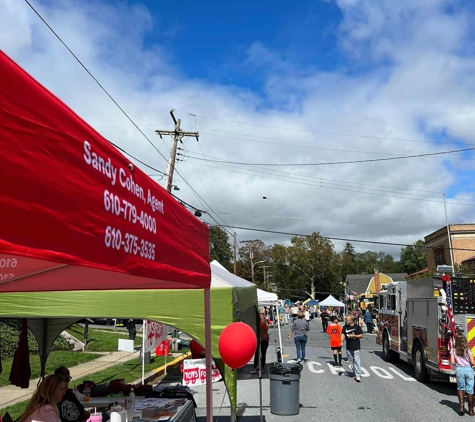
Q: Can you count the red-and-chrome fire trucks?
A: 1